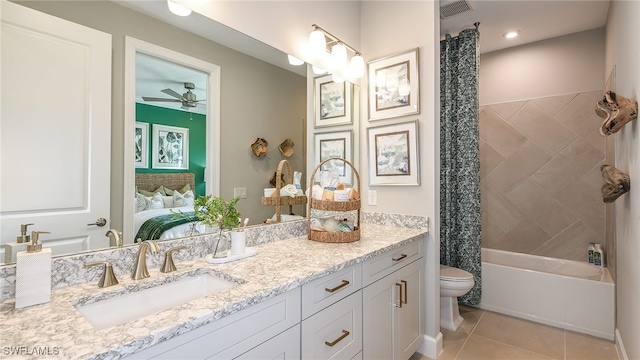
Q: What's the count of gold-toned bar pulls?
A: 5